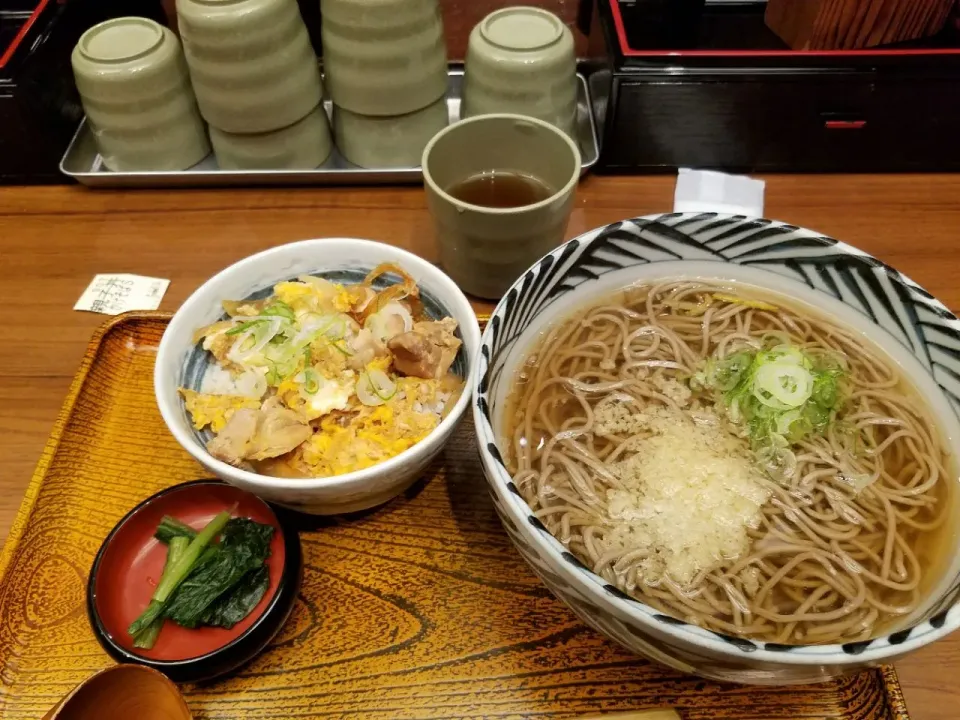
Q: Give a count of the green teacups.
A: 7